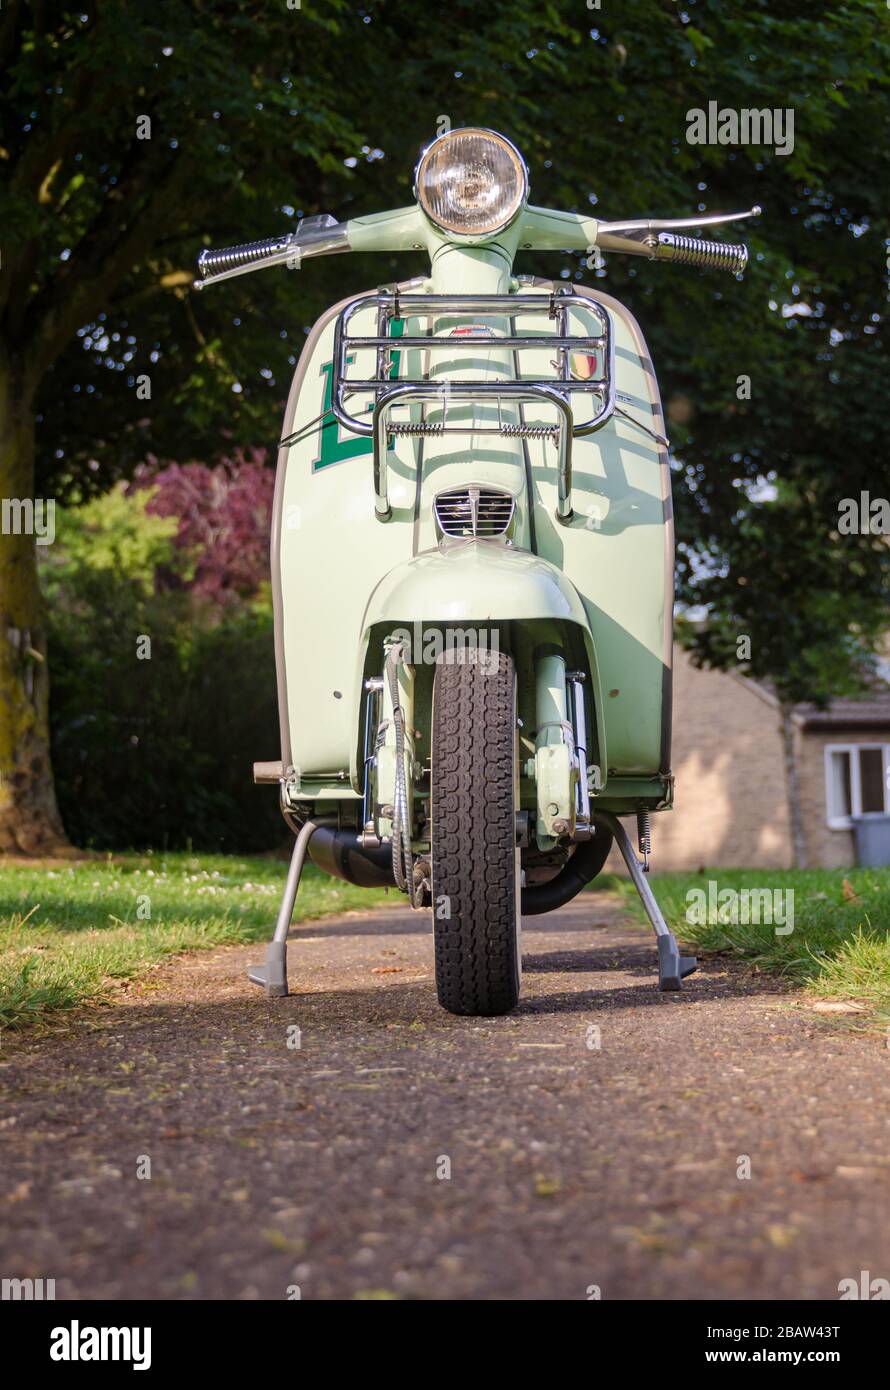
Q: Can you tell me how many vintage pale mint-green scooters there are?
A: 1